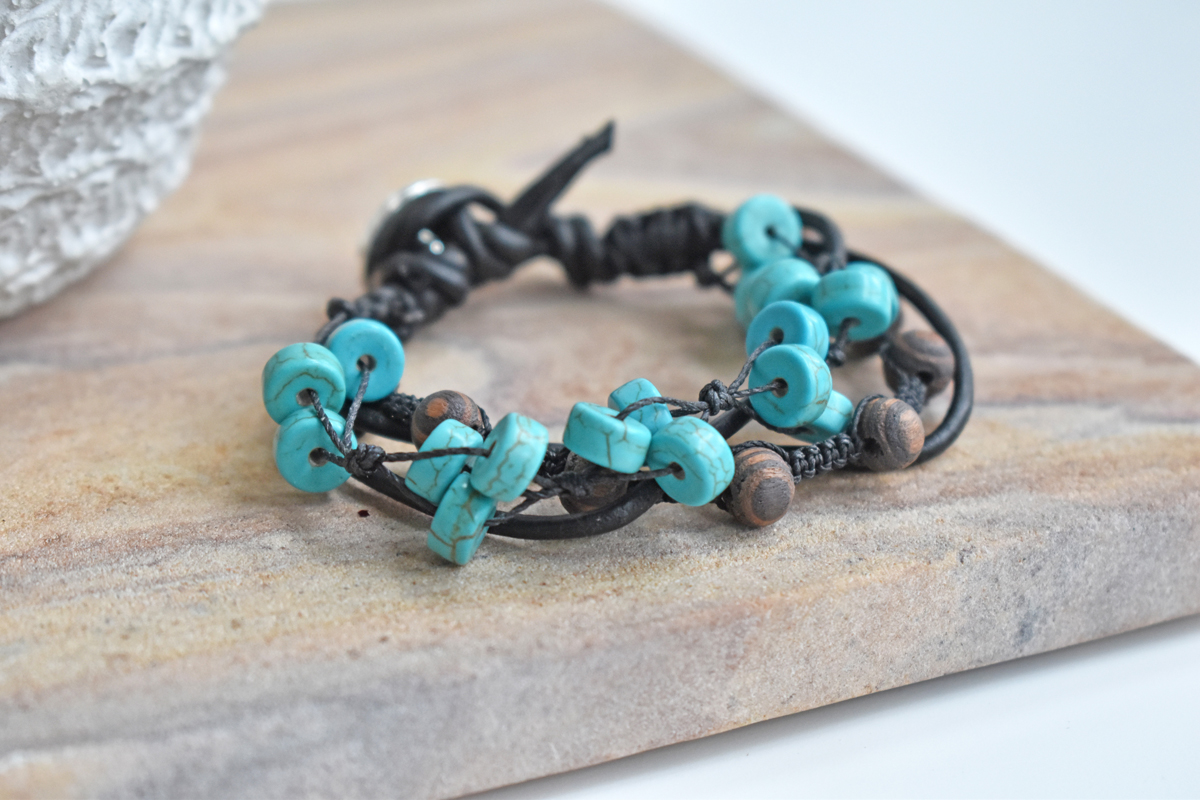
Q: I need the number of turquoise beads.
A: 15